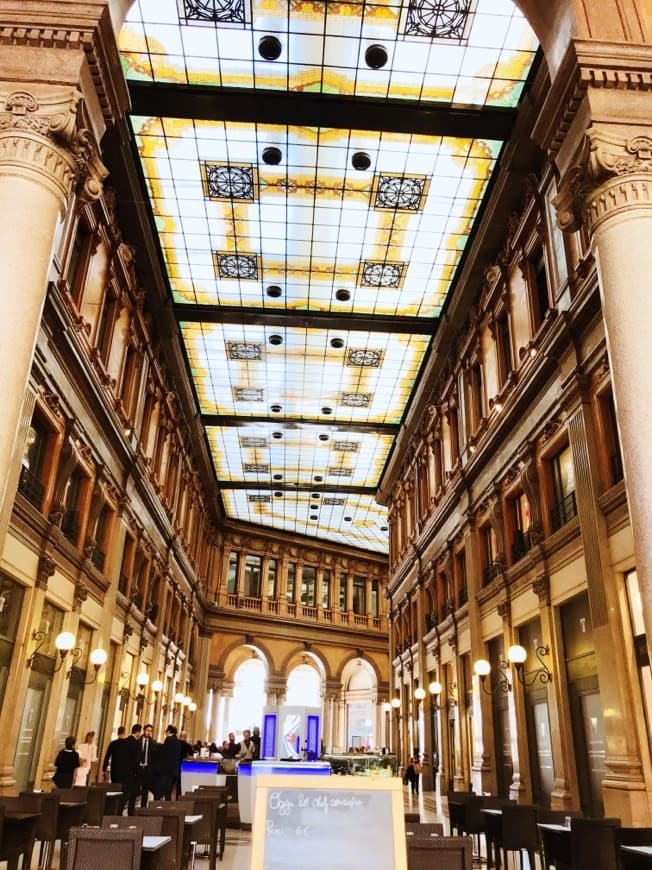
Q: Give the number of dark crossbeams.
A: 4